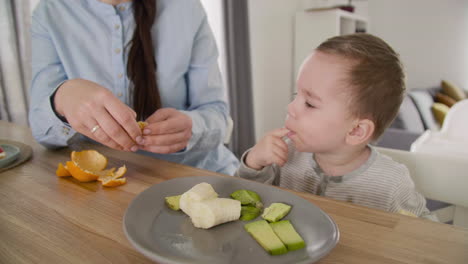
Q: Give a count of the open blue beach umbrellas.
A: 0